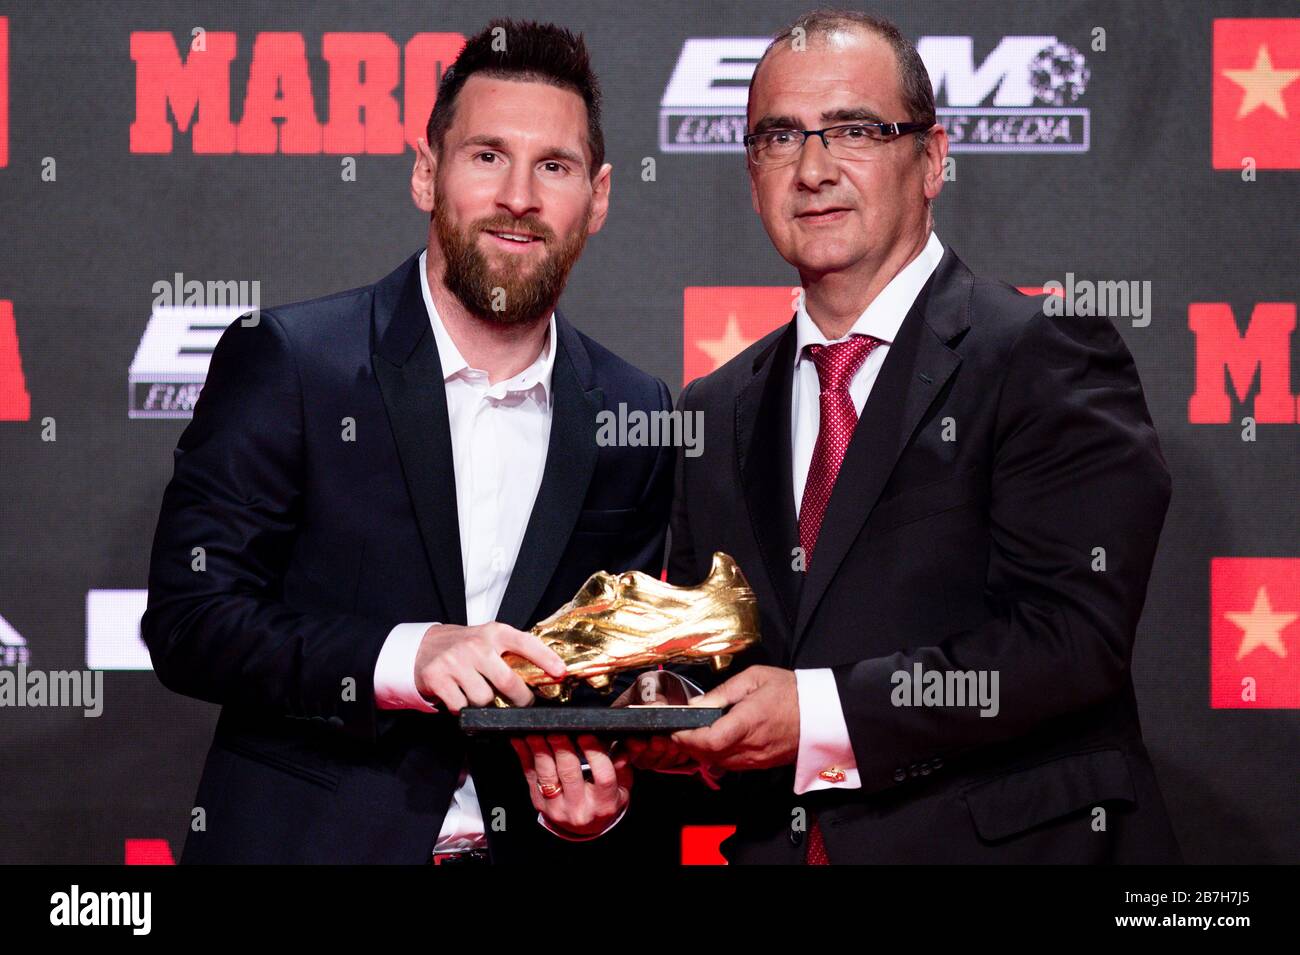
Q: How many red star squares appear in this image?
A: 3